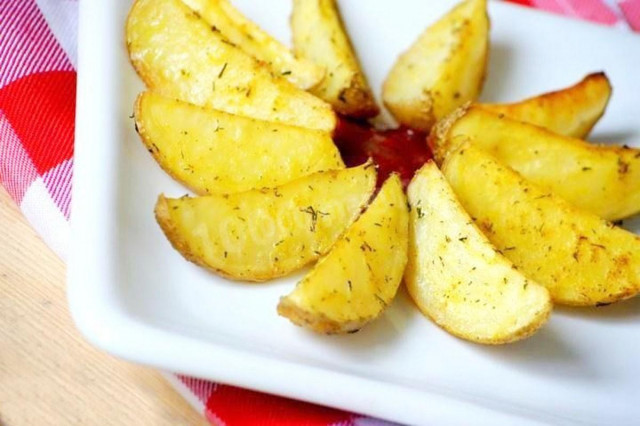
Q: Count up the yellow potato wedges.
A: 11